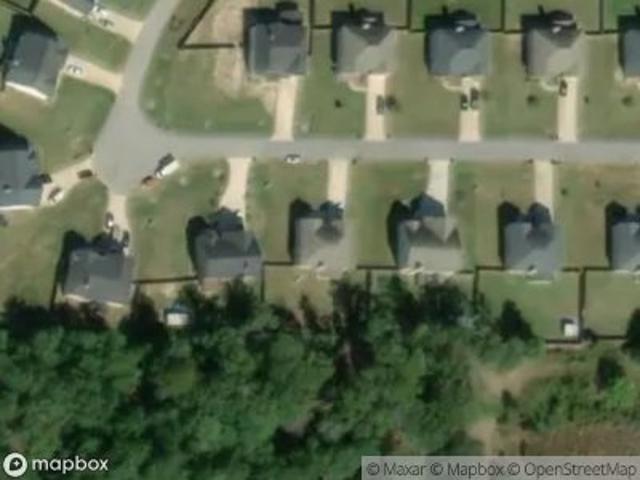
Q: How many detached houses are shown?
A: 14